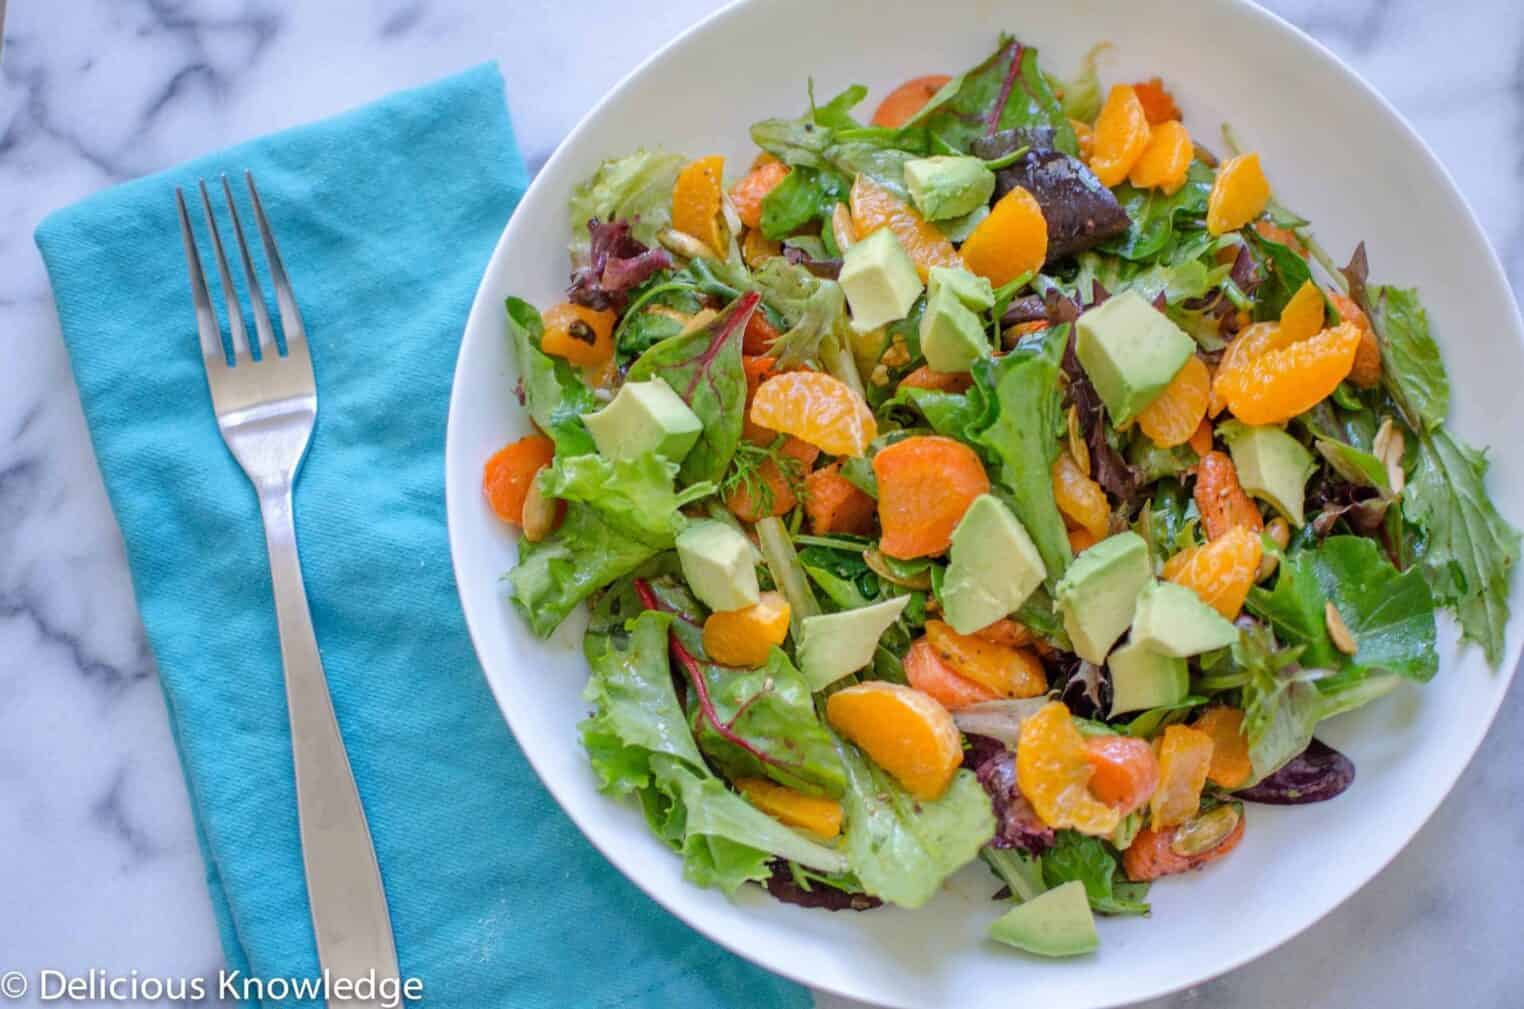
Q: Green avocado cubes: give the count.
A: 13